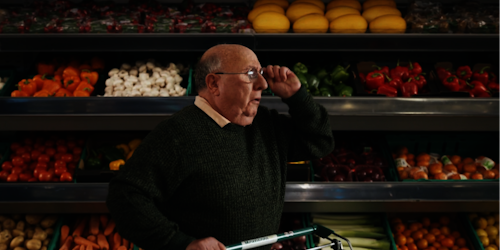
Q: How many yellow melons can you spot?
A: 12